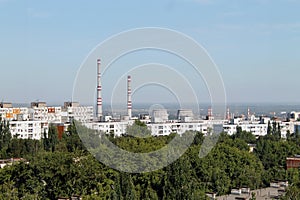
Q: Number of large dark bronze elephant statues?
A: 0